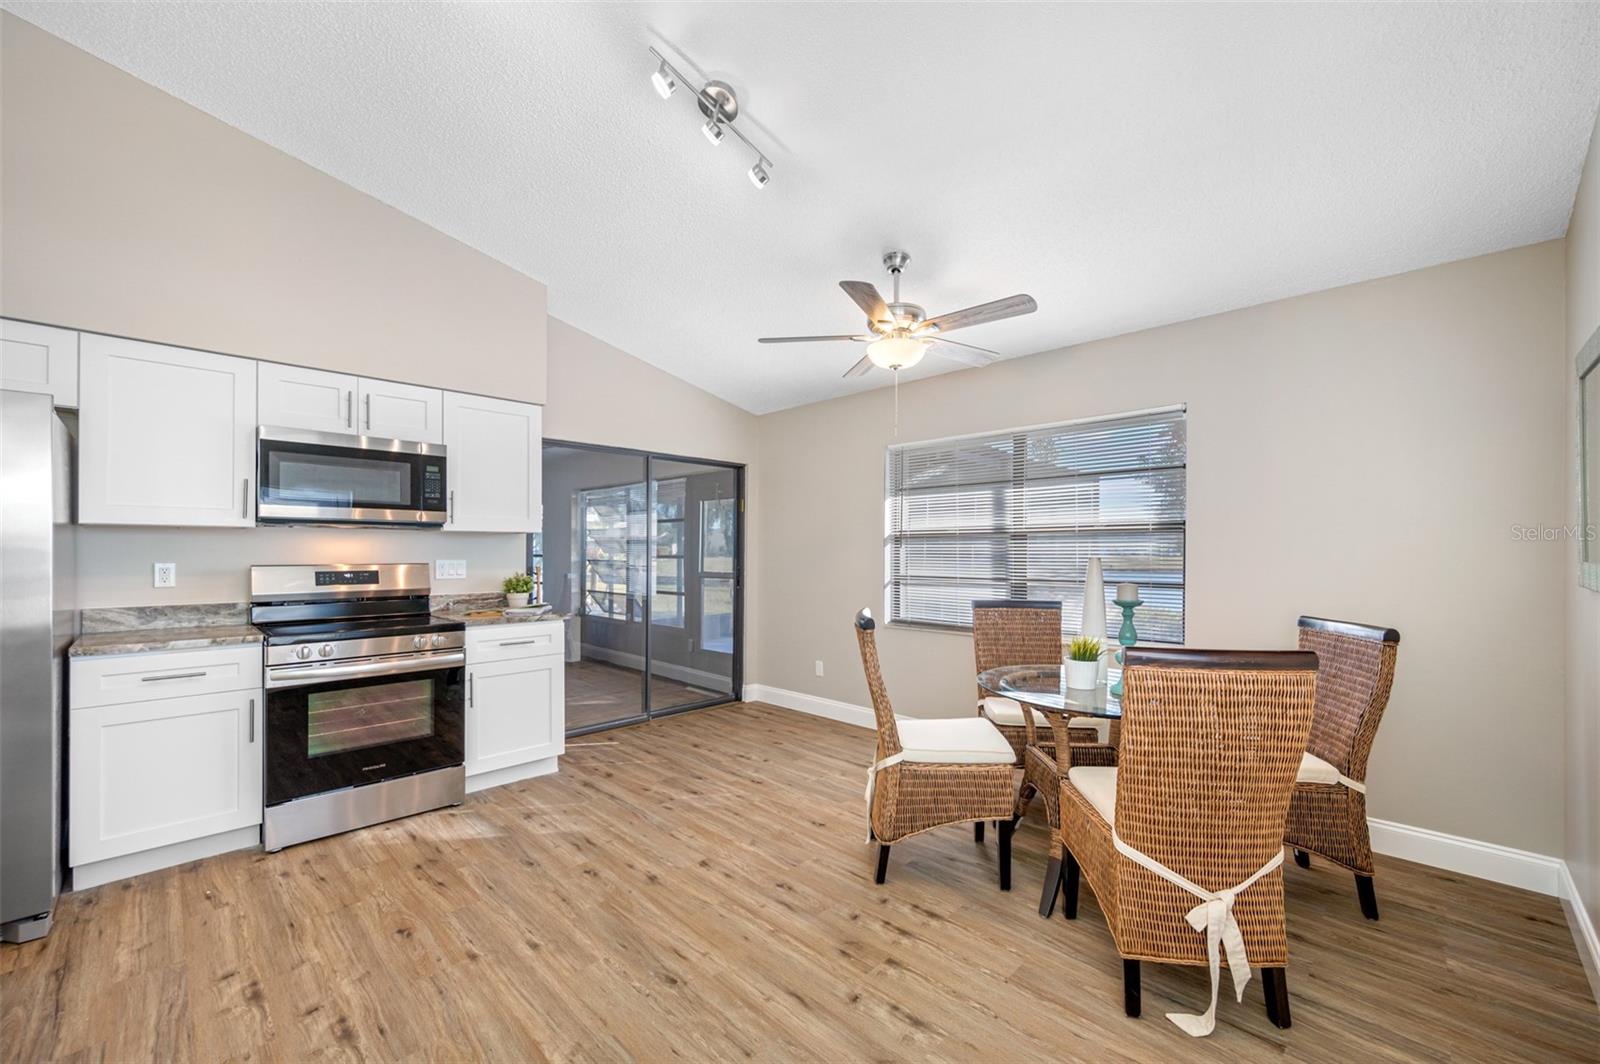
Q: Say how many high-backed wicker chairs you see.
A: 4